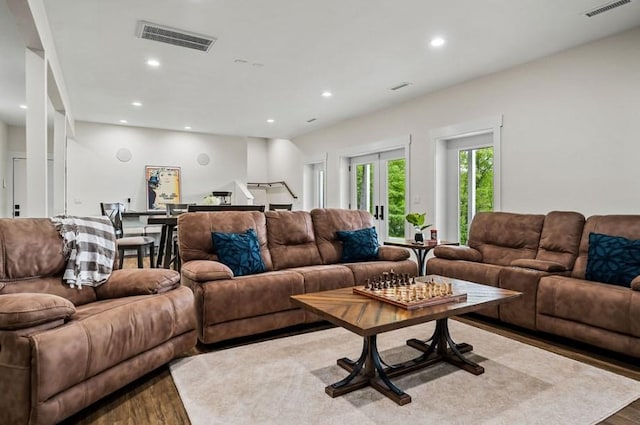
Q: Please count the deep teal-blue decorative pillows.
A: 3